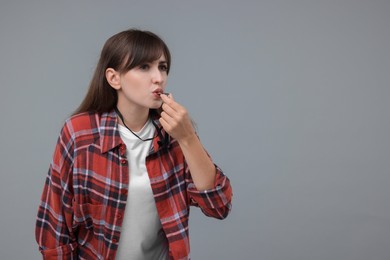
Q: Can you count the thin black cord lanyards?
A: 1